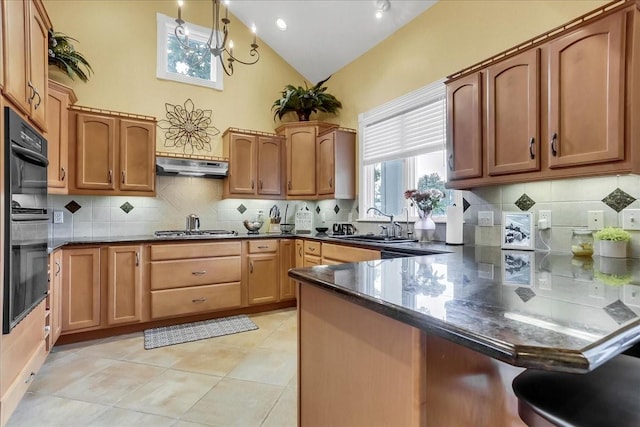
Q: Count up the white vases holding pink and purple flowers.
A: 1